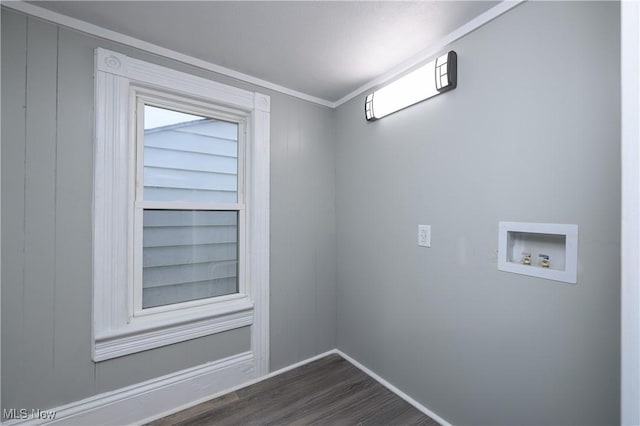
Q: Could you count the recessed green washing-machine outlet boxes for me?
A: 0